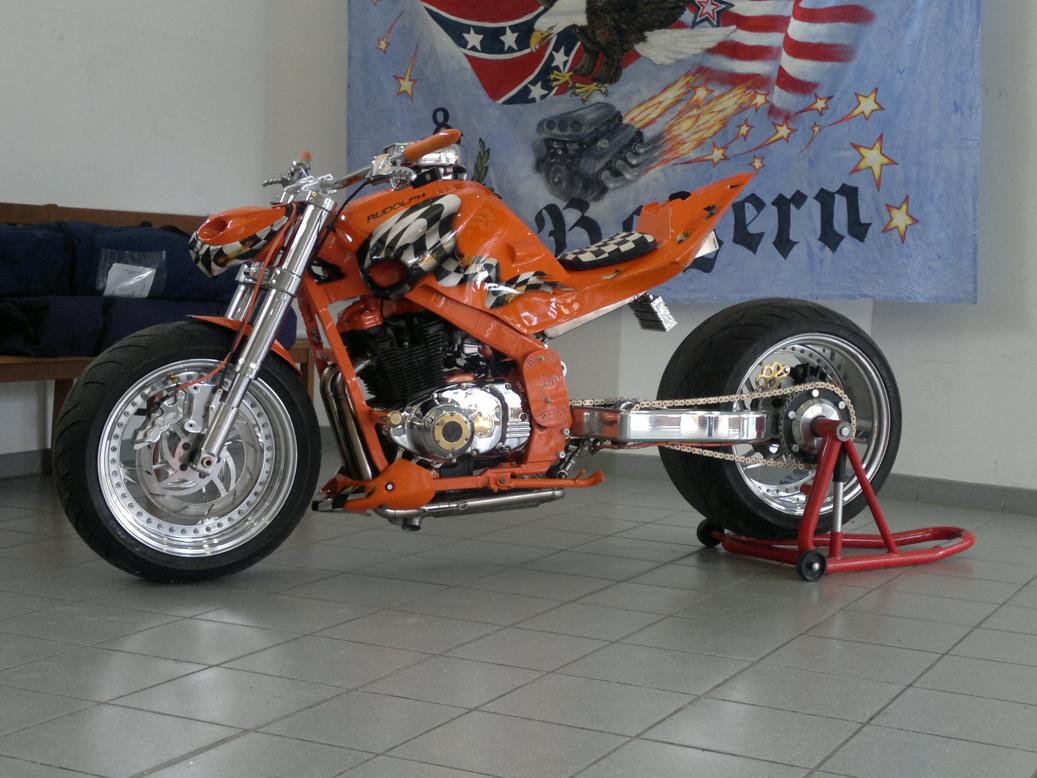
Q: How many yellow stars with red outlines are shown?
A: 13